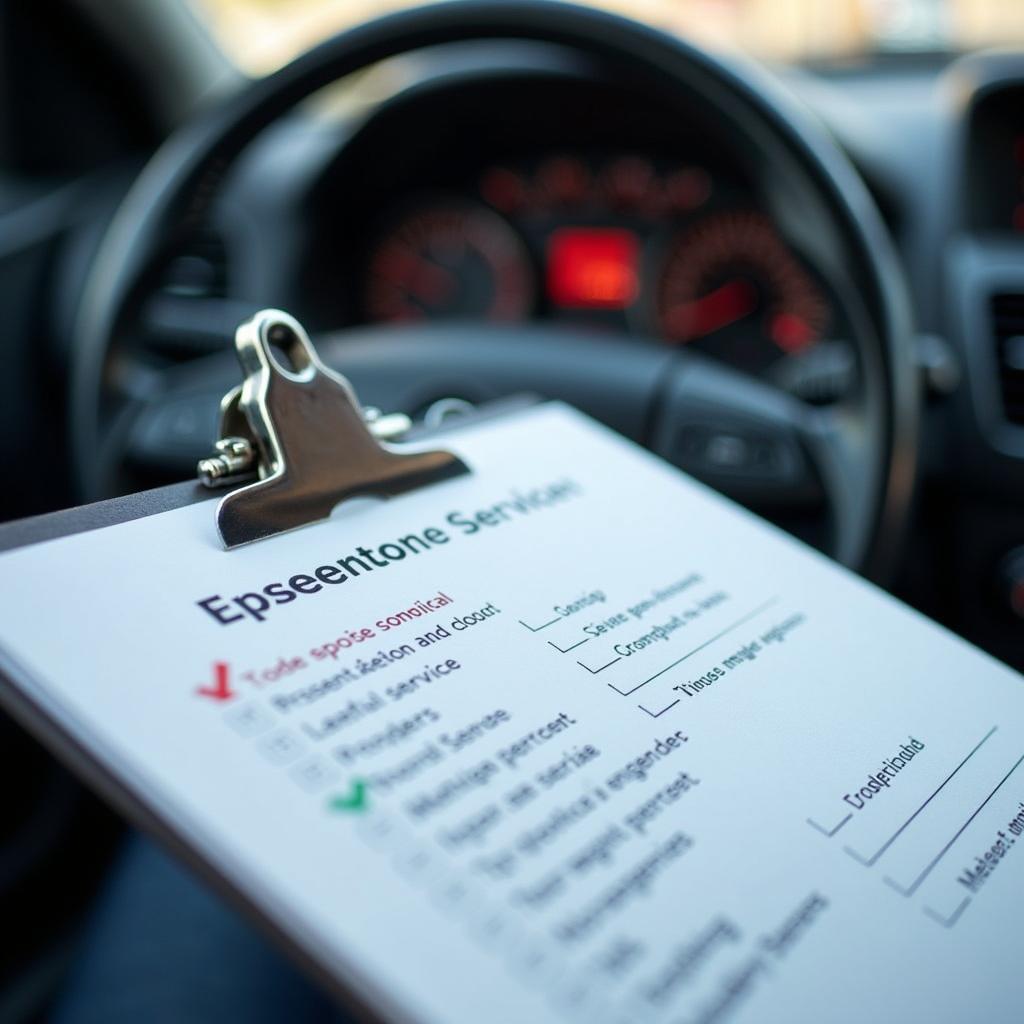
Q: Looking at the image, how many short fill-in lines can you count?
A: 6